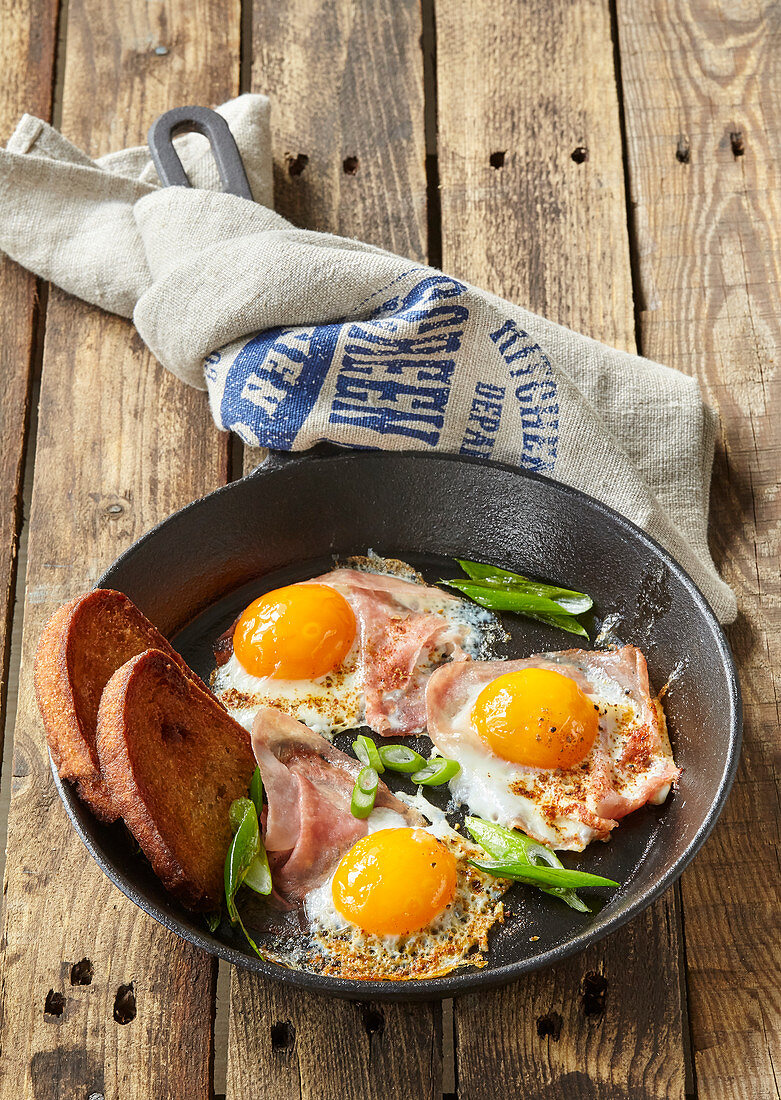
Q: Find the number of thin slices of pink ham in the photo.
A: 3